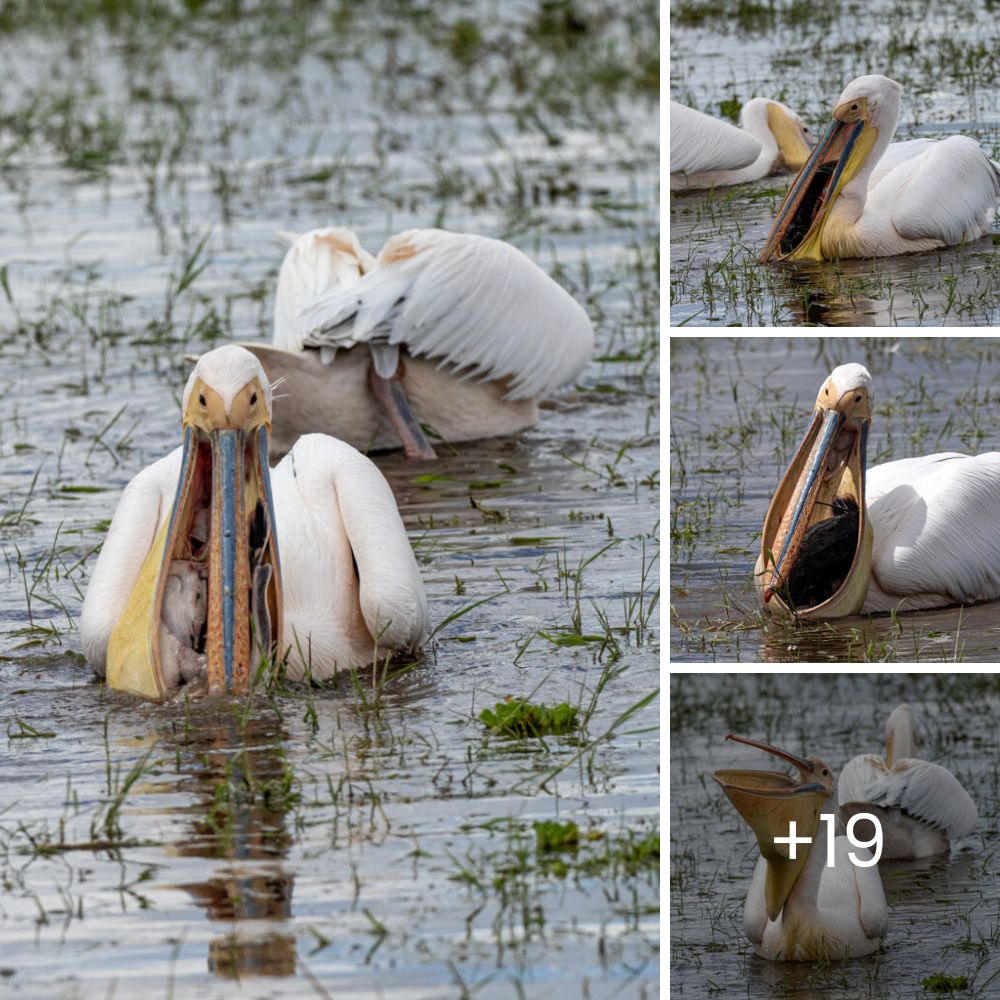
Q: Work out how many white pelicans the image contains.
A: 7